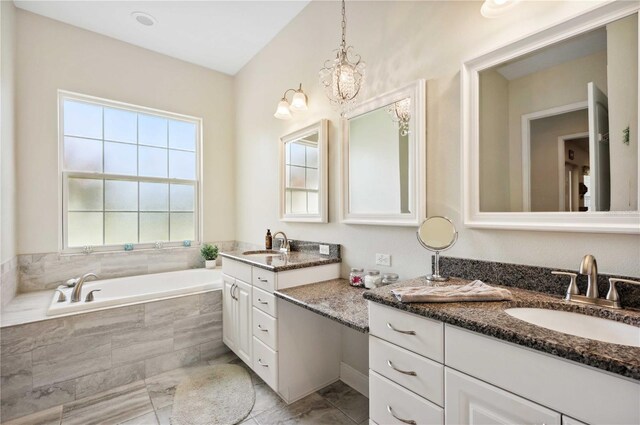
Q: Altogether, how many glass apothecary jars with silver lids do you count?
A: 3